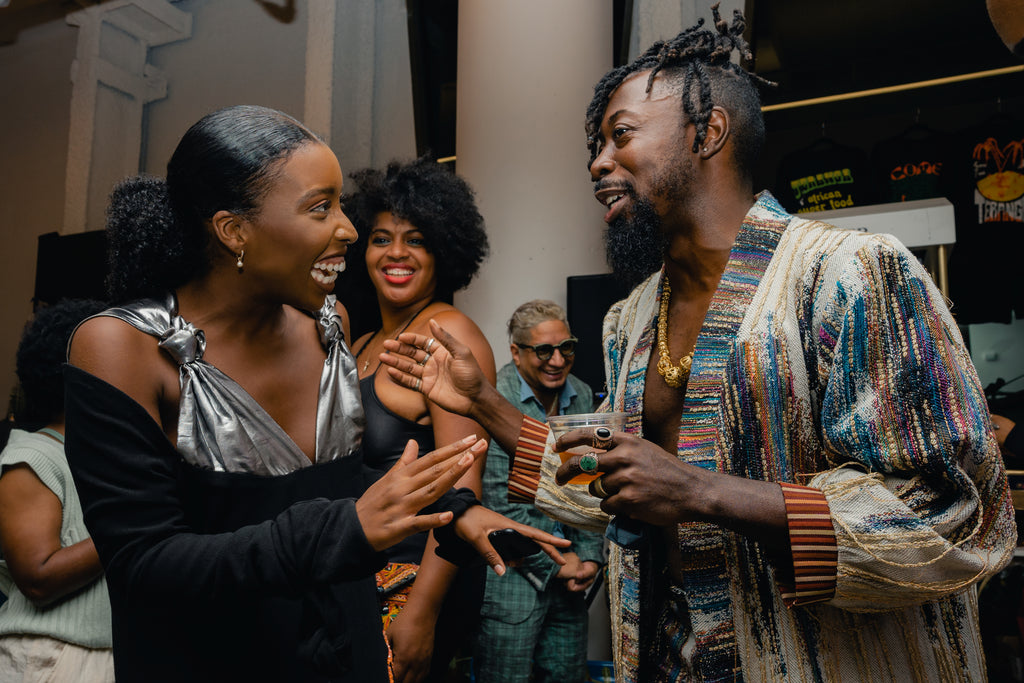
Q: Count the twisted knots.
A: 2